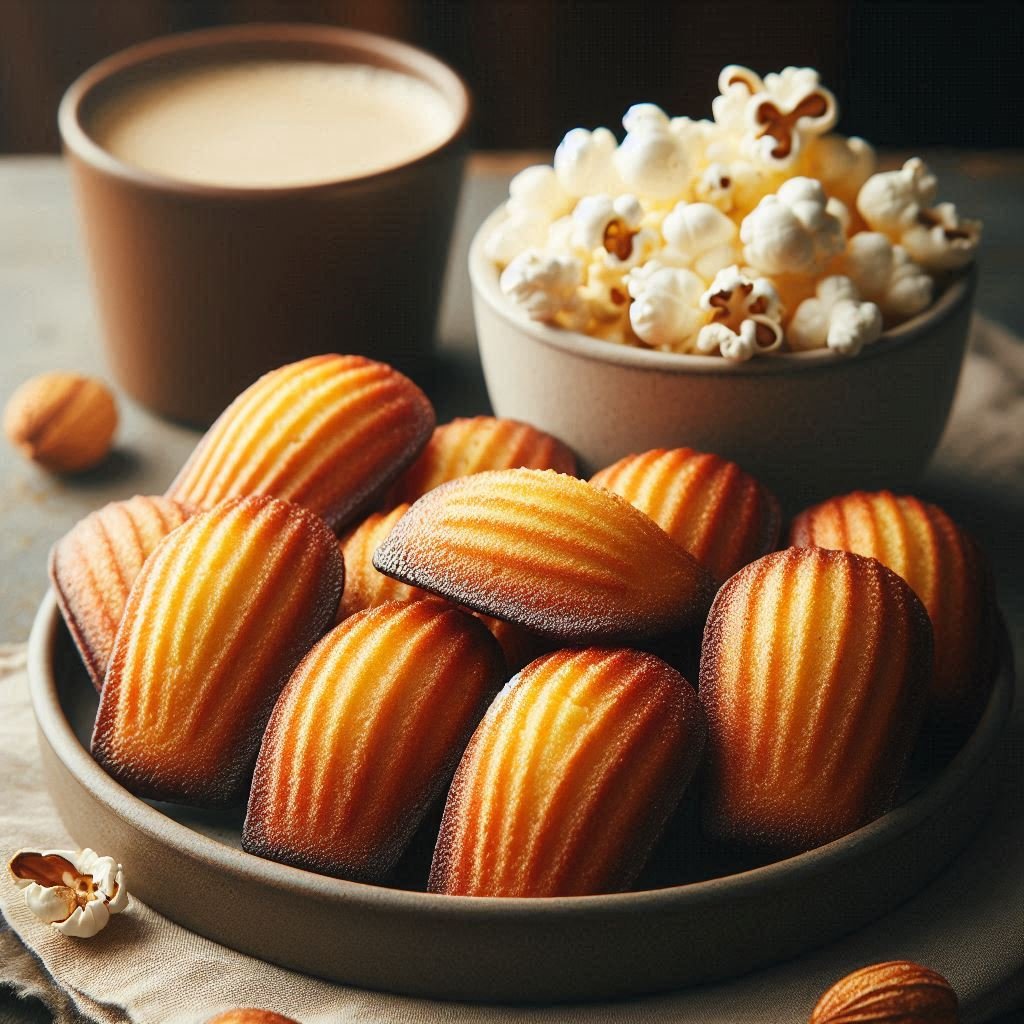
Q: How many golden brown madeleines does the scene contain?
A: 11